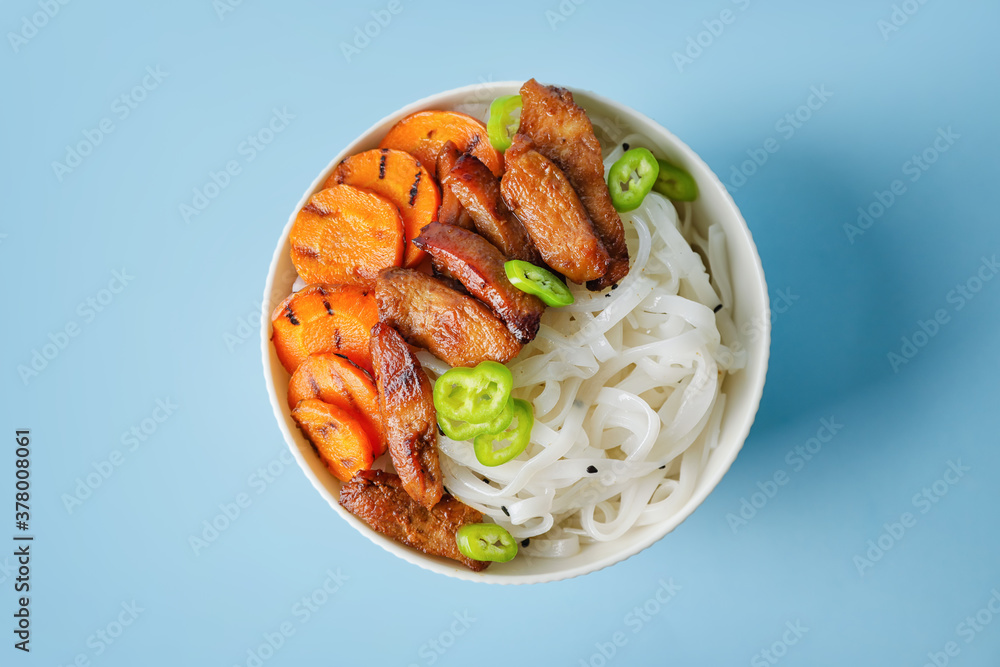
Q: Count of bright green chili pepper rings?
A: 8